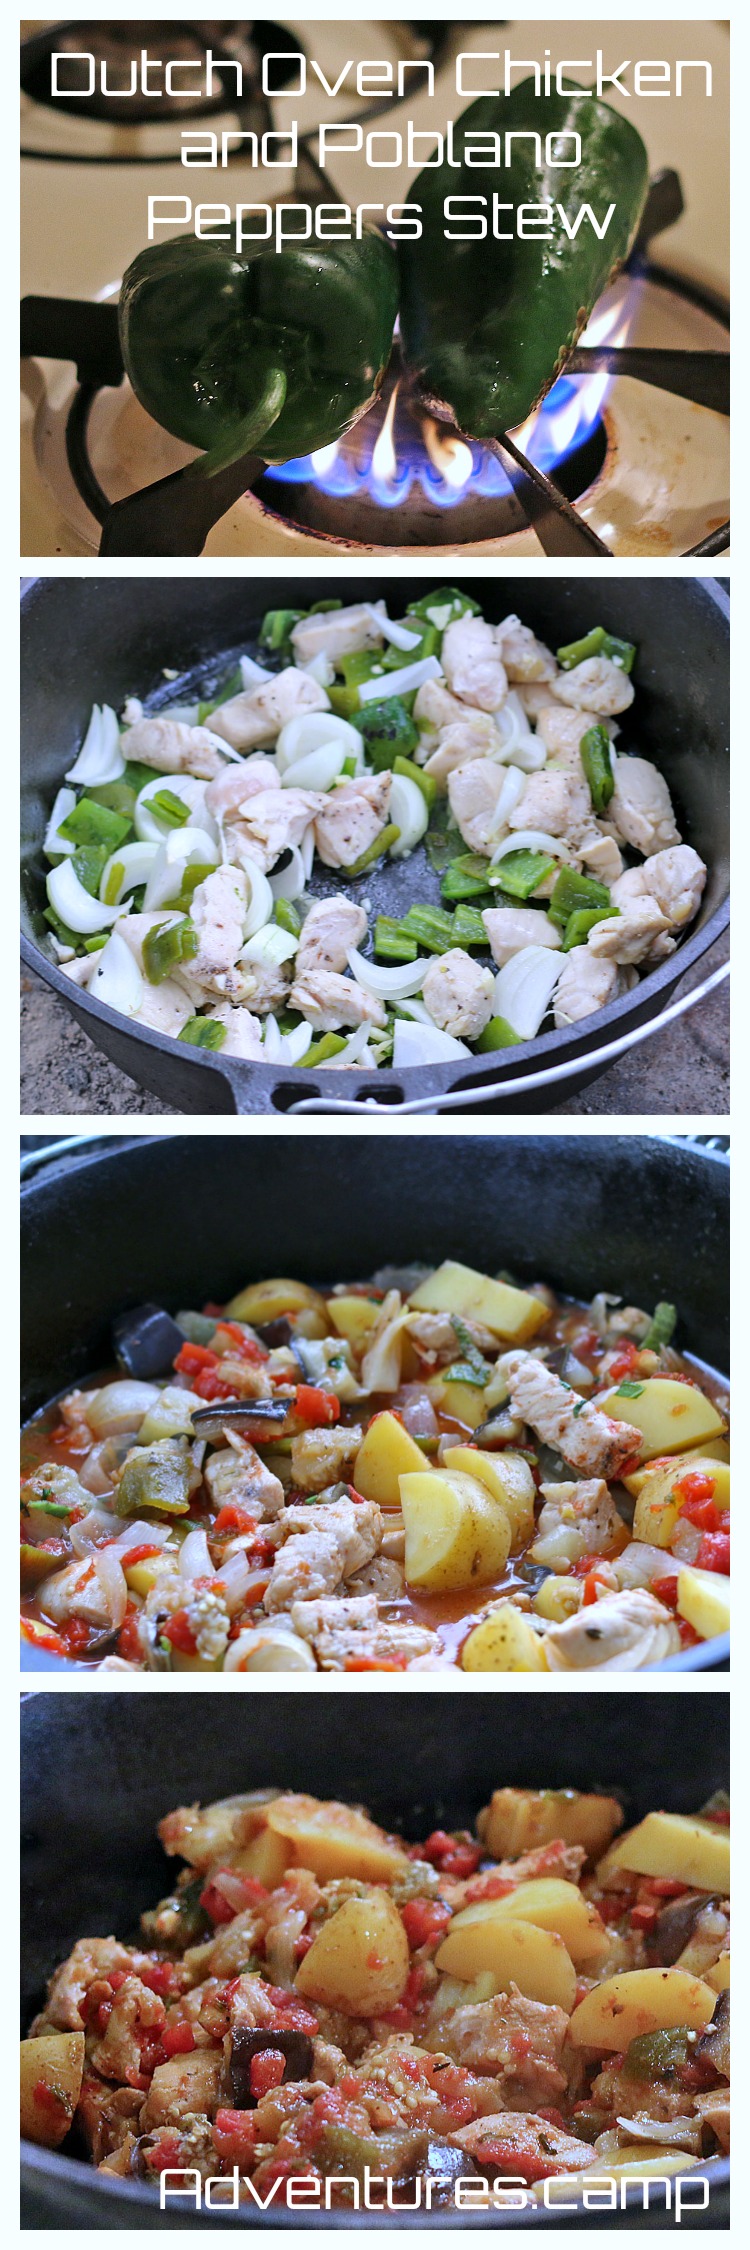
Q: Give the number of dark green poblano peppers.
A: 2